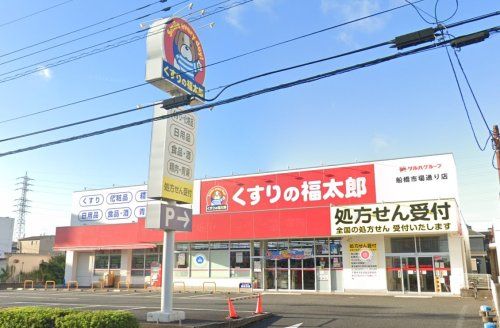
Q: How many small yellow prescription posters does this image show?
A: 1